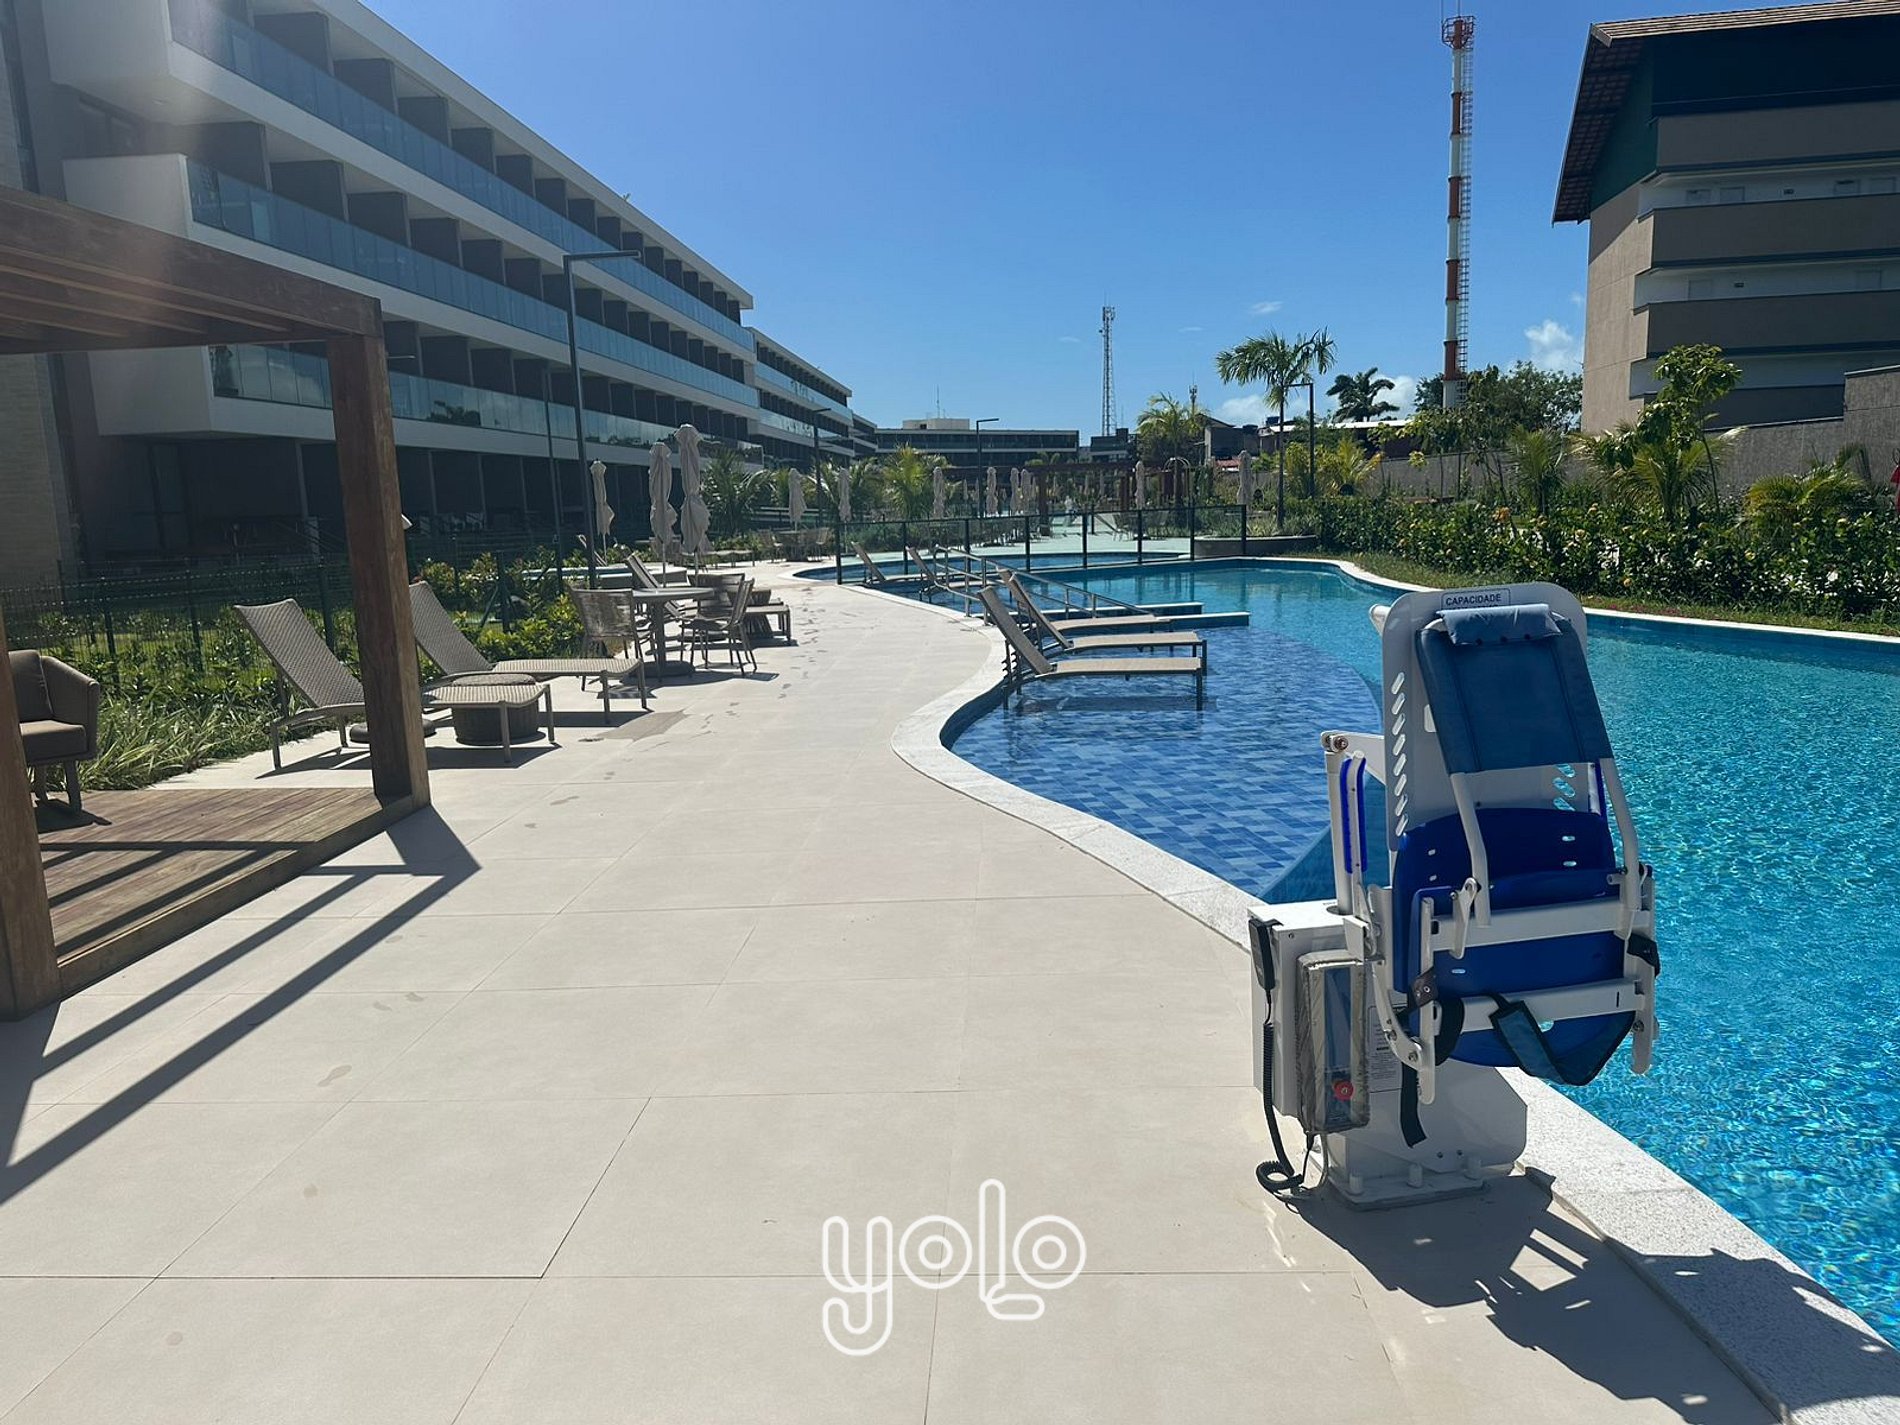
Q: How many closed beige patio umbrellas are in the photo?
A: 11